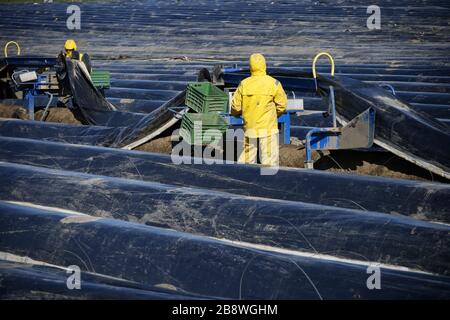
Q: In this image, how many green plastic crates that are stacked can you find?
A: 2